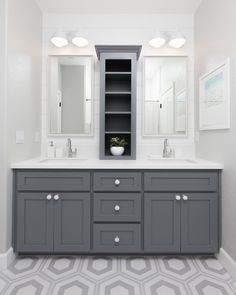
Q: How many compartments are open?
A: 5